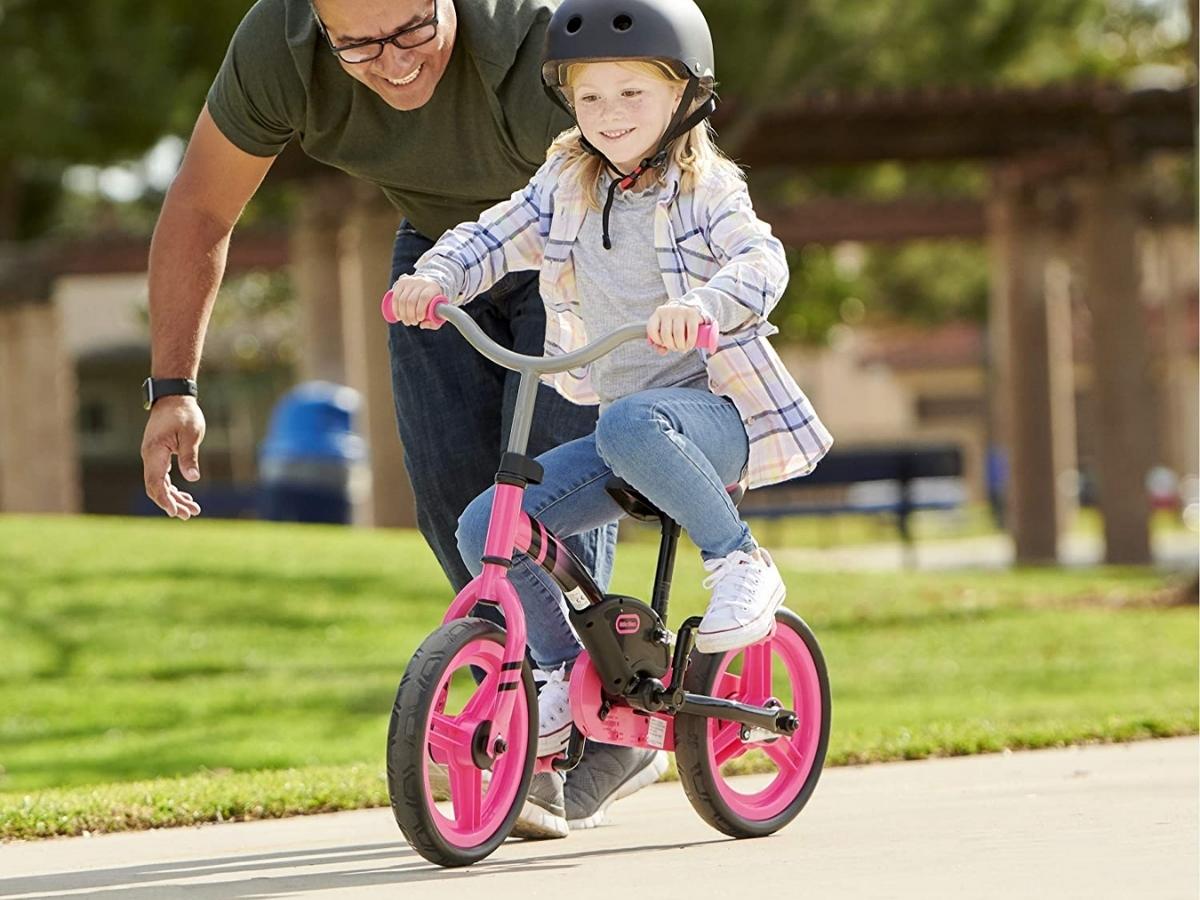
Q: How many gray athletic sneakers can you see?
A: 2